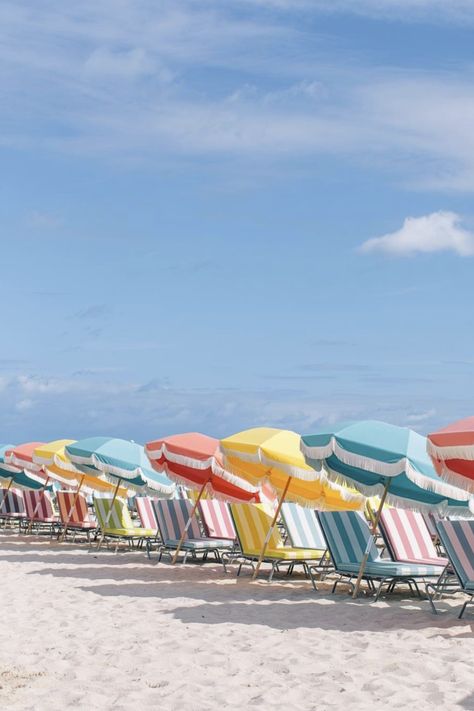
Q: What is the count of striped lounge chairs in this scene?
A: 12